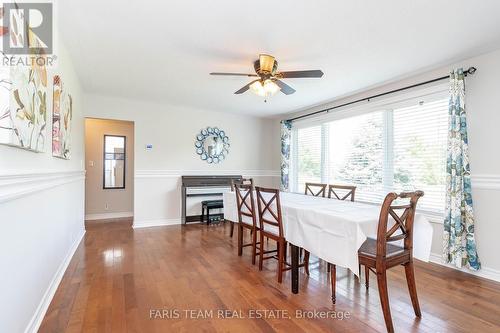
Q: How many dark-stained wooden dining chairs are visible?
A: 6